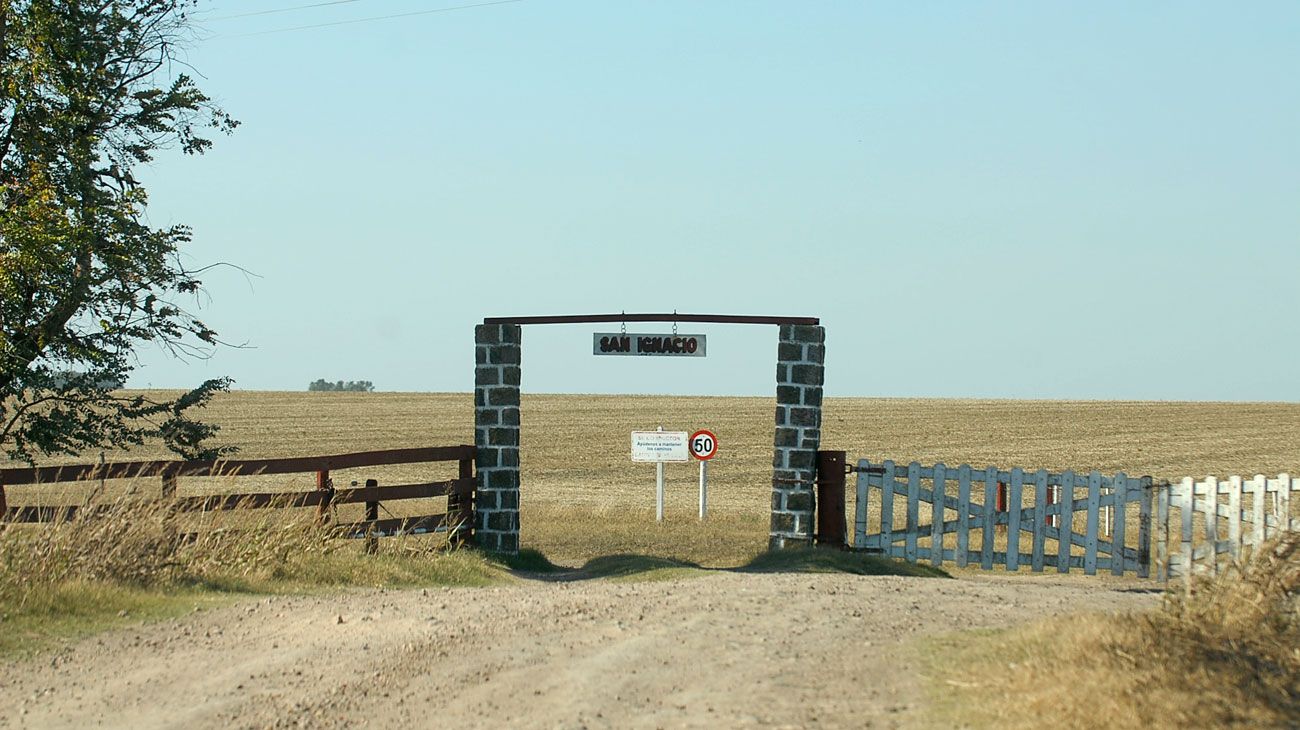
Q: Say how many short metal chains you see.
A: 2